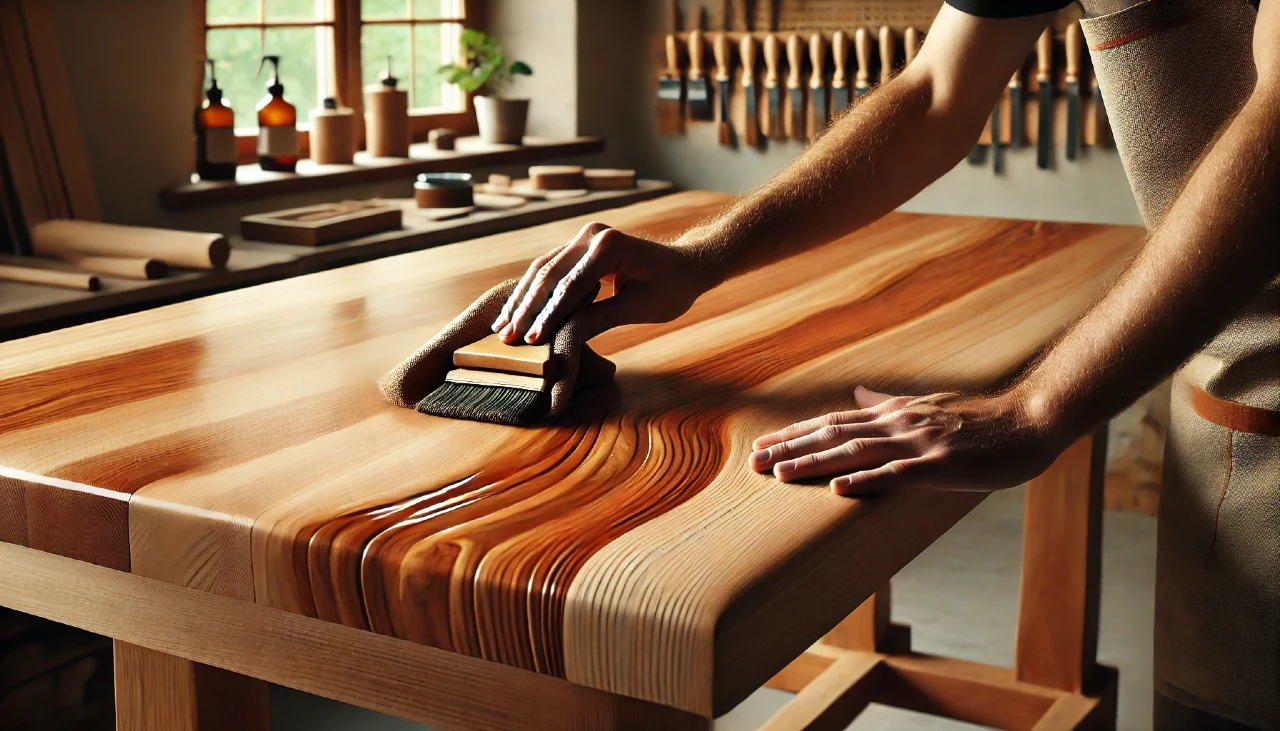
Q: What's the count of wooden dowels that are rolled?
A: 3